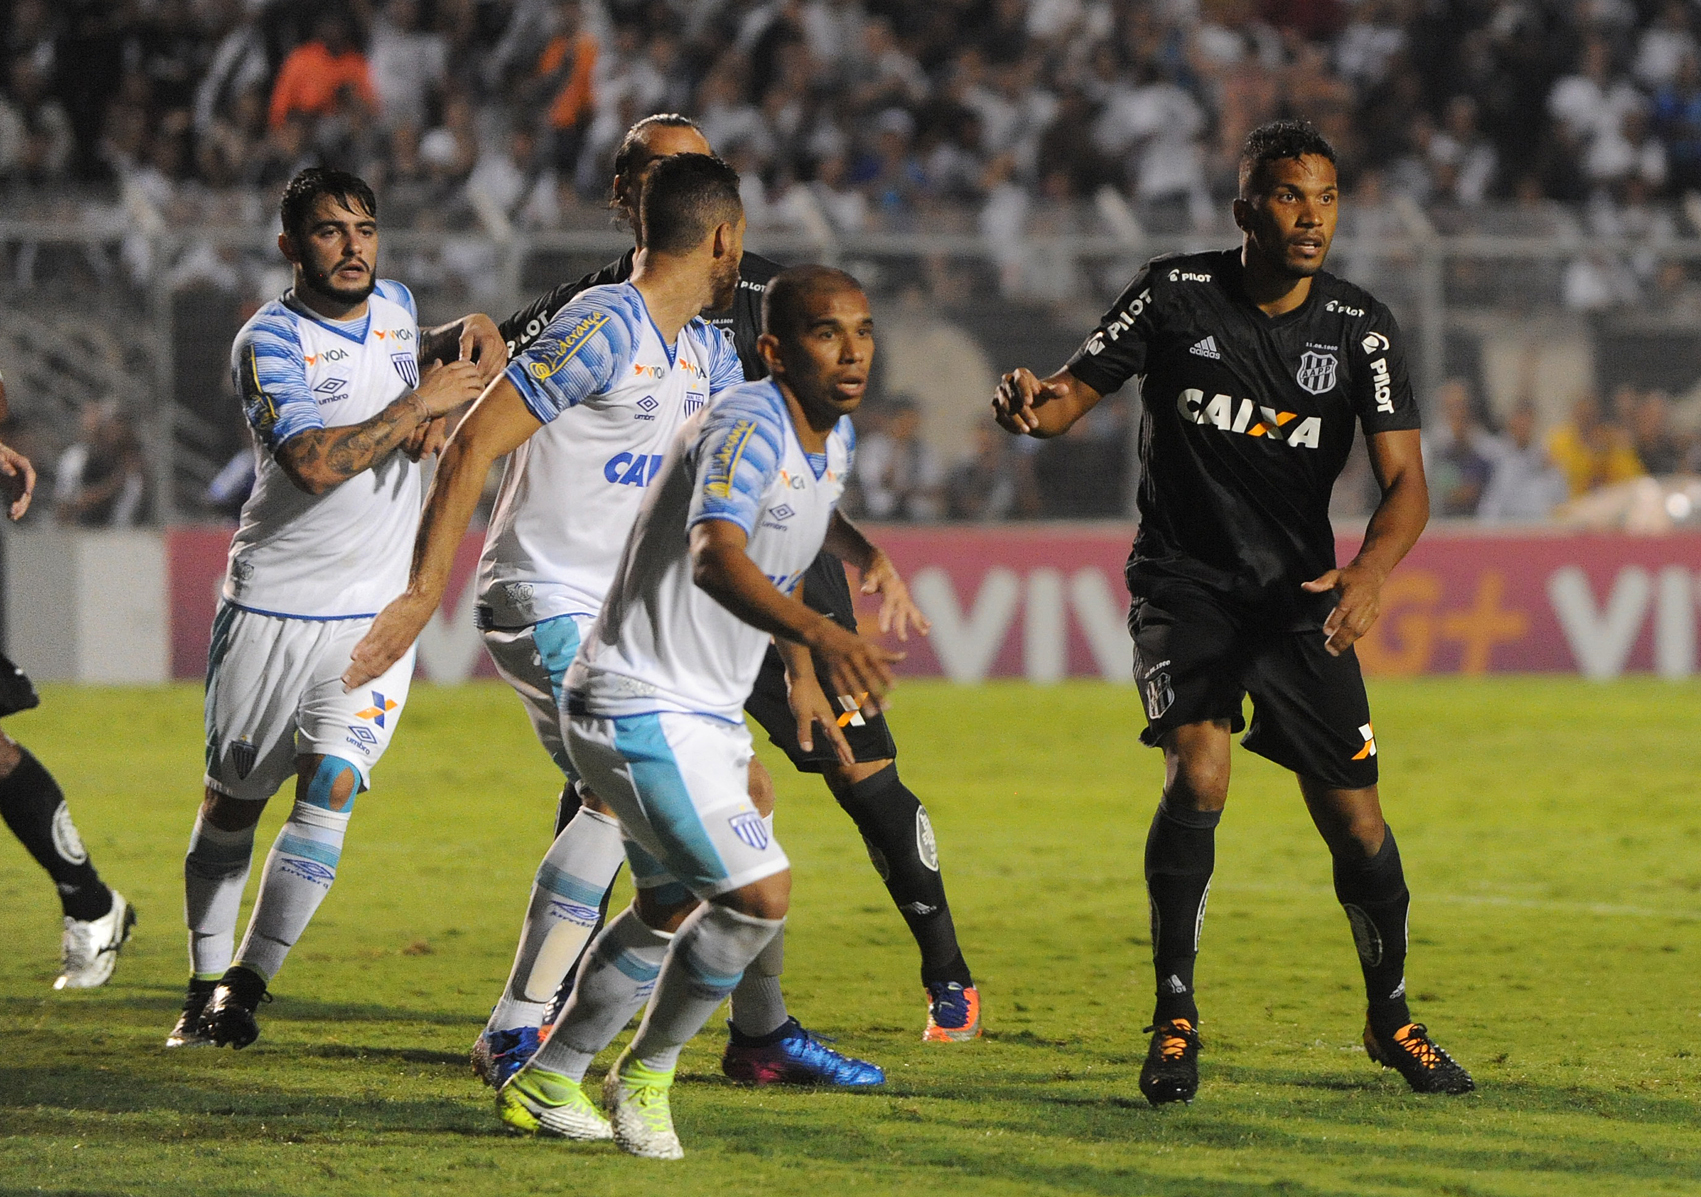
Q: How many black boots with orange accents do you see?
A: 2